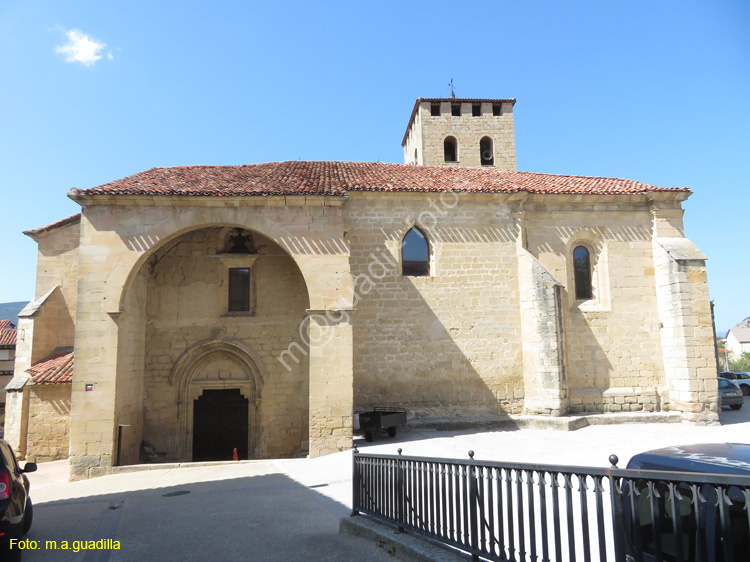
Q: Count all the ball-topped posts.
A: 4